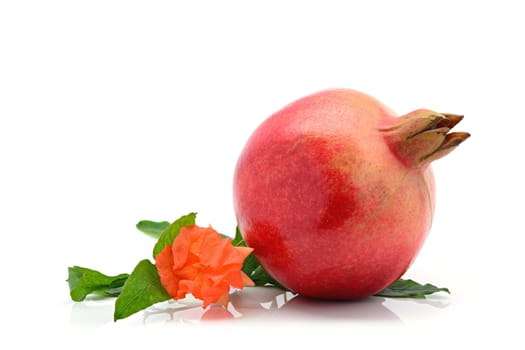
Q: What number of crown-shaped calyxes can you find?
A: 1